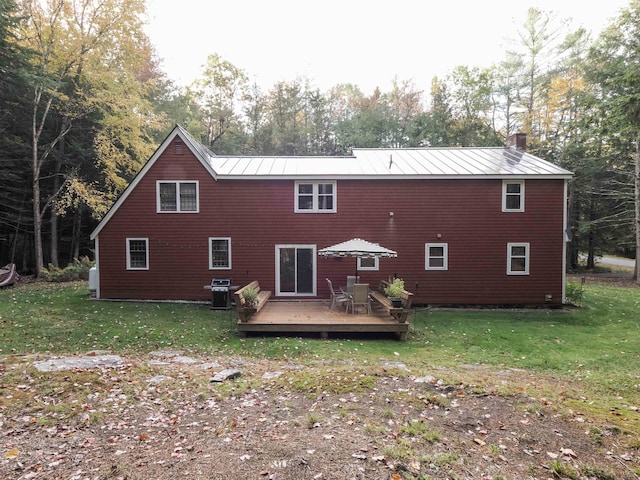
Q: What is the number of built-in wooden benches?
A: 2